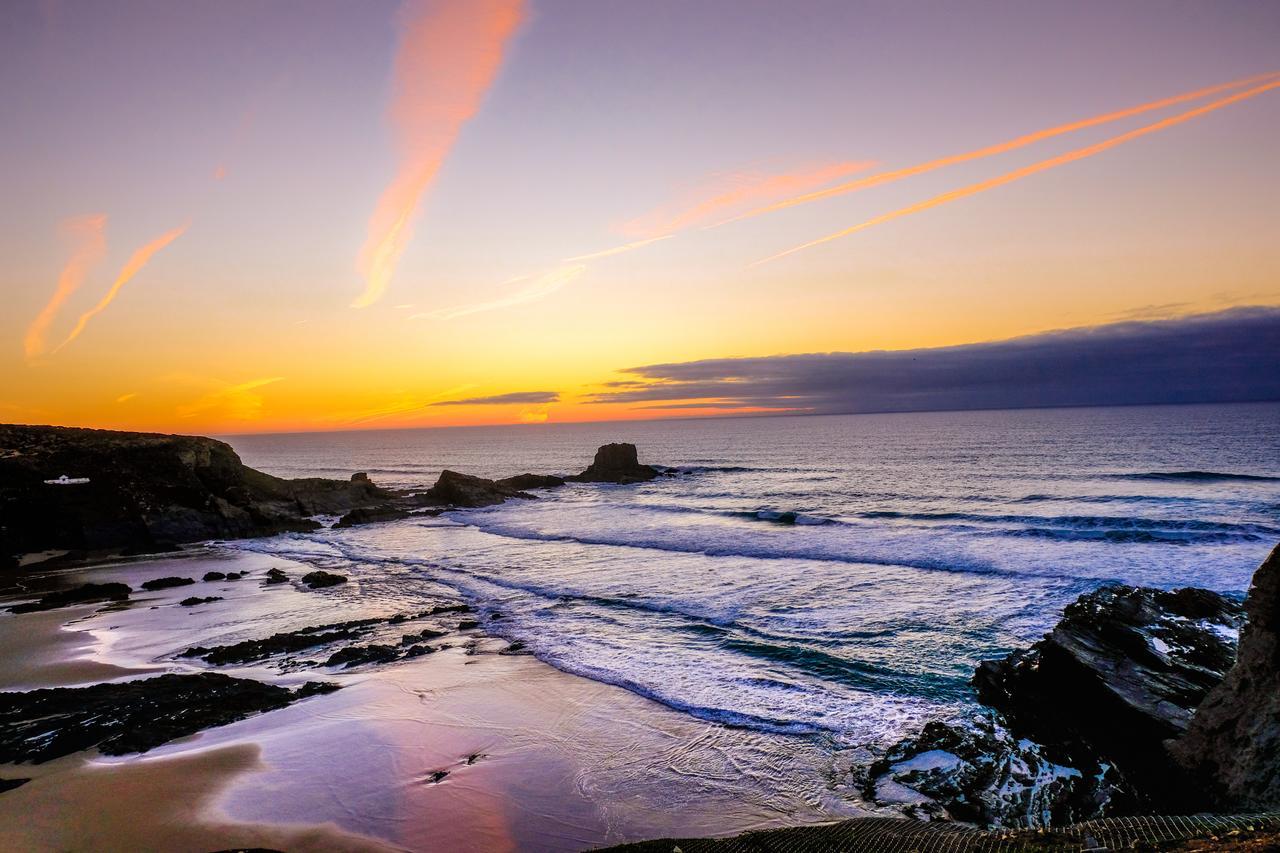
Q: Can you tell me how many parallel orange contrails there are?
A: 2